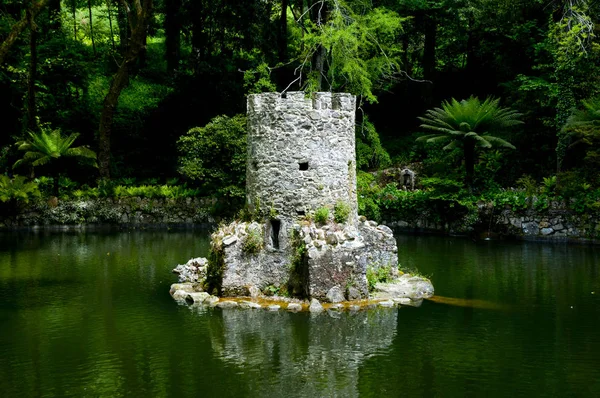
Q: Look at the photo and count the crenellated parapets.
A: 1